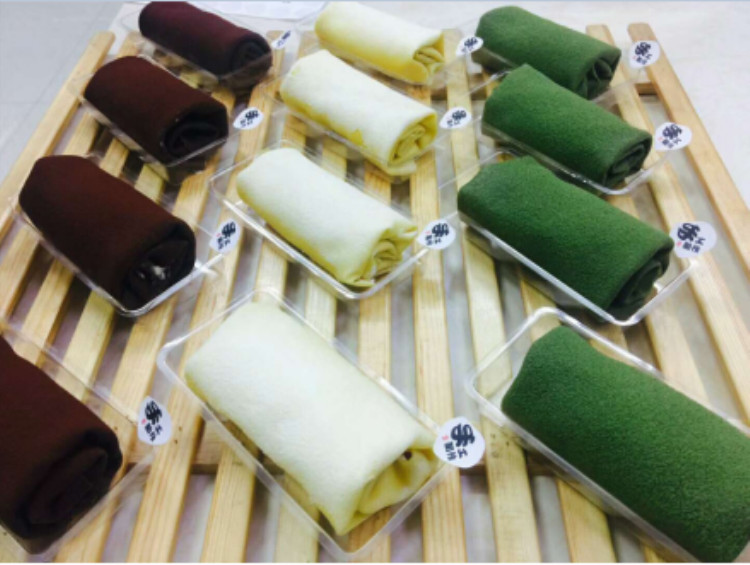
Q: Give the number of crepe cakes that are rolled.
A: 12